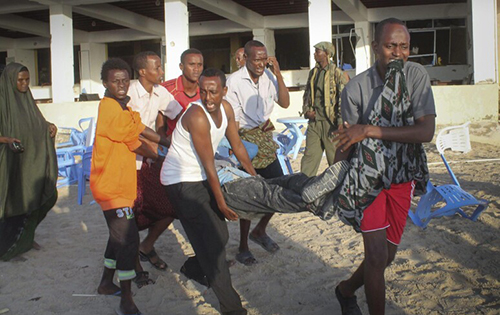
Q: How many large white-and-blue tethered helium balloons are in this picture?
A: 0